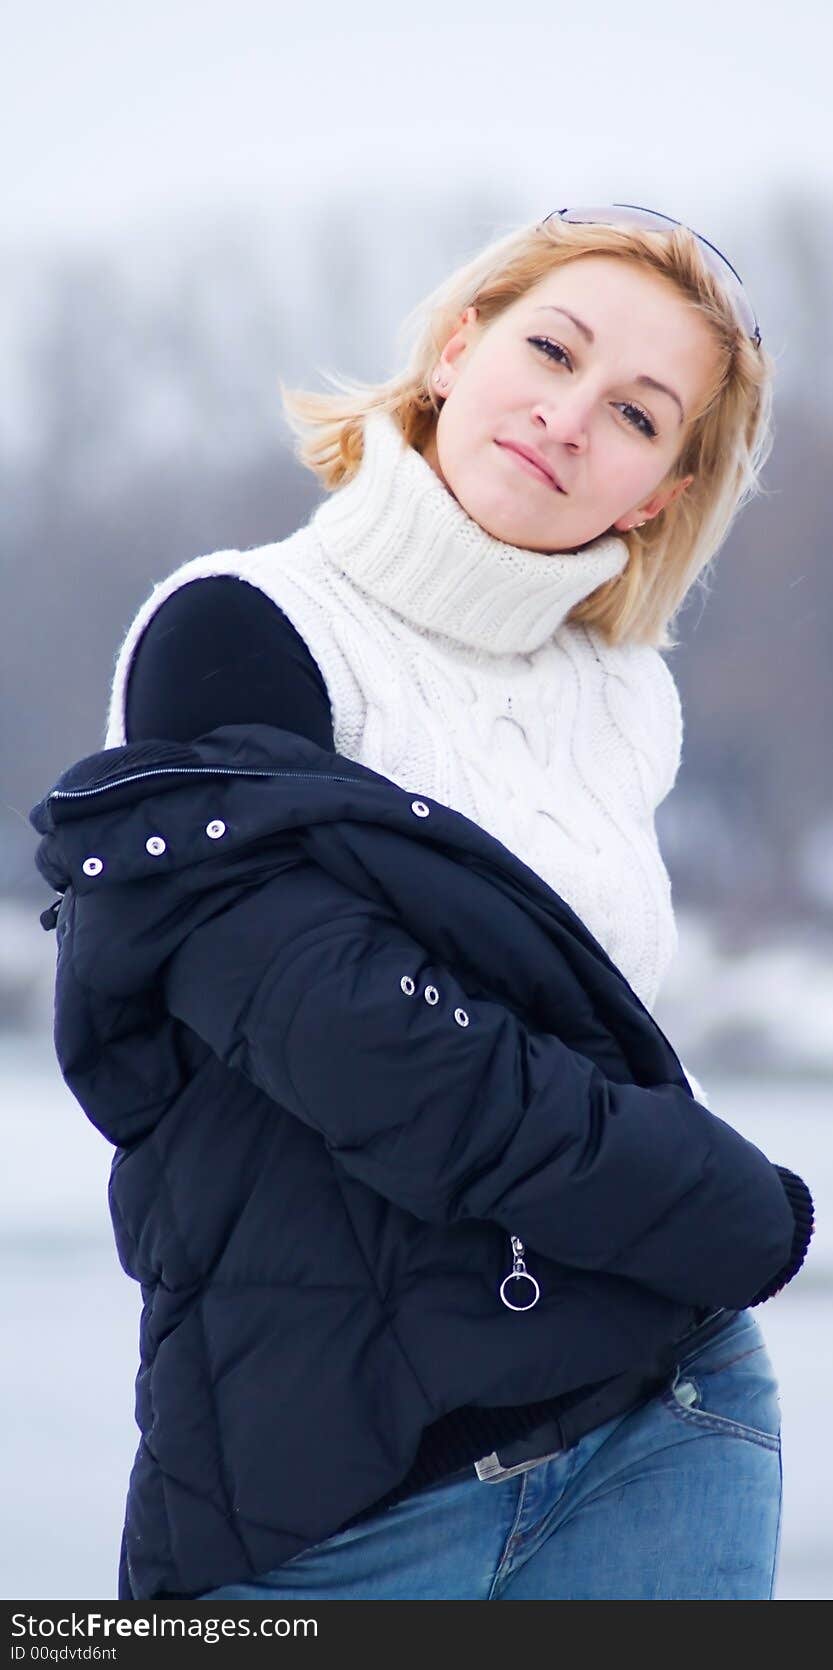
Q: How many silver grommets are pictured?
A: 7